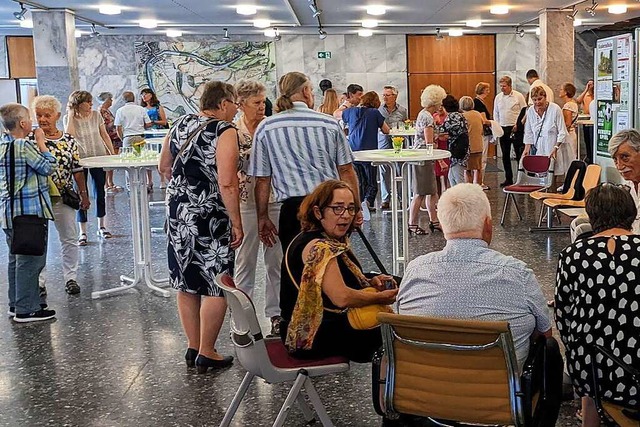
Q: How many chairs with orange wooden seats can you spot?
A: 2